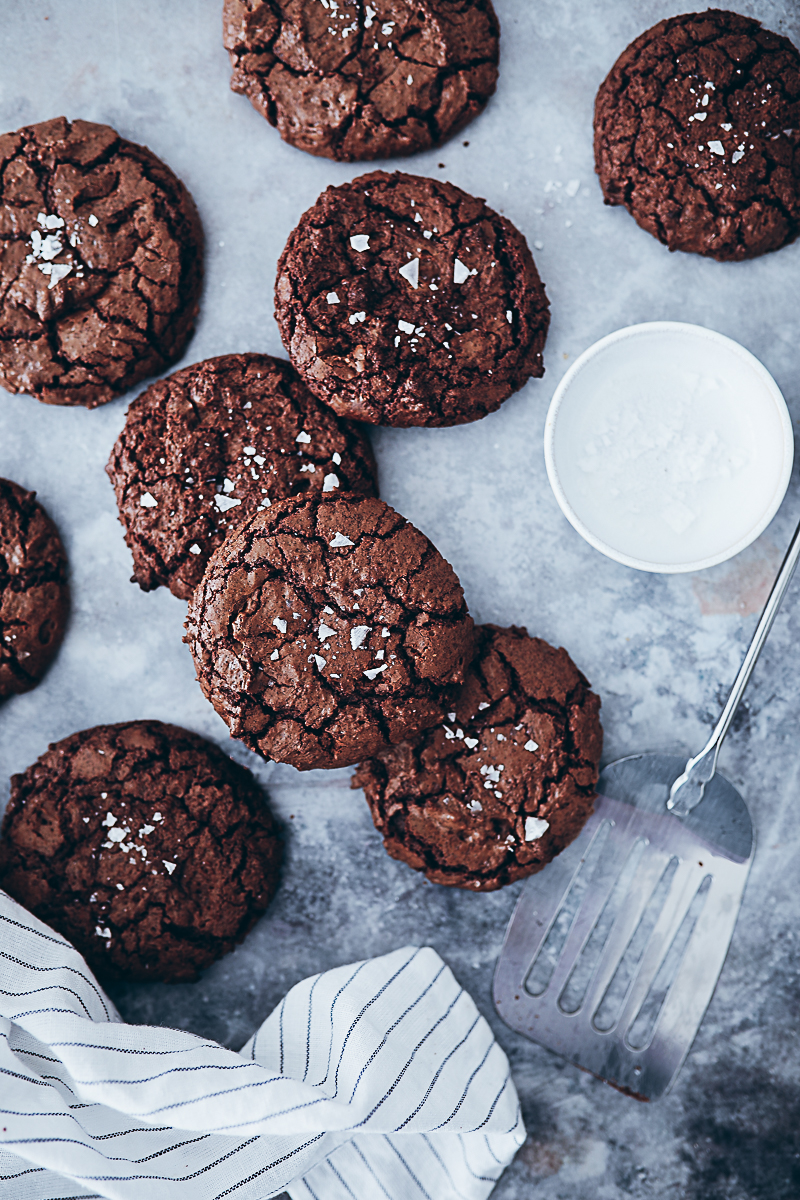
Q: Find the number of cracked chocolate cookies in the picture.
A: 9